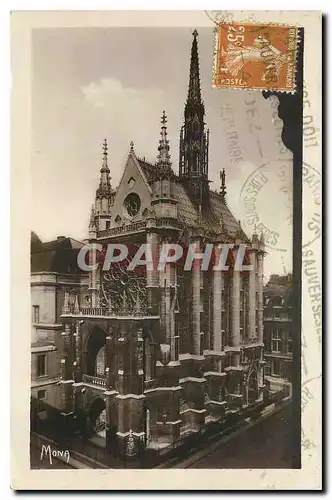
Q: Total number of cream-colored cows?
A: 0